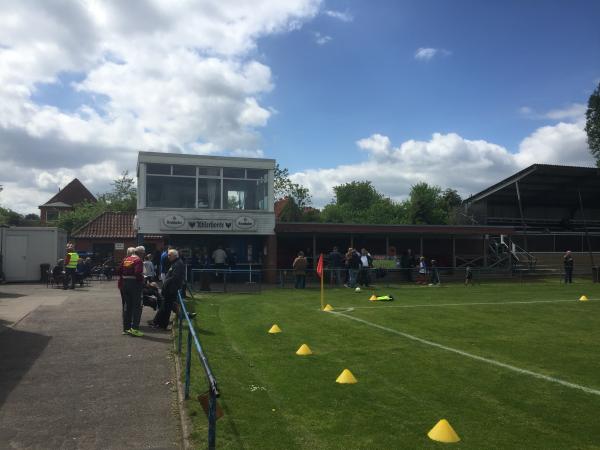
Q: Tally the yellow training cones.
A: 7